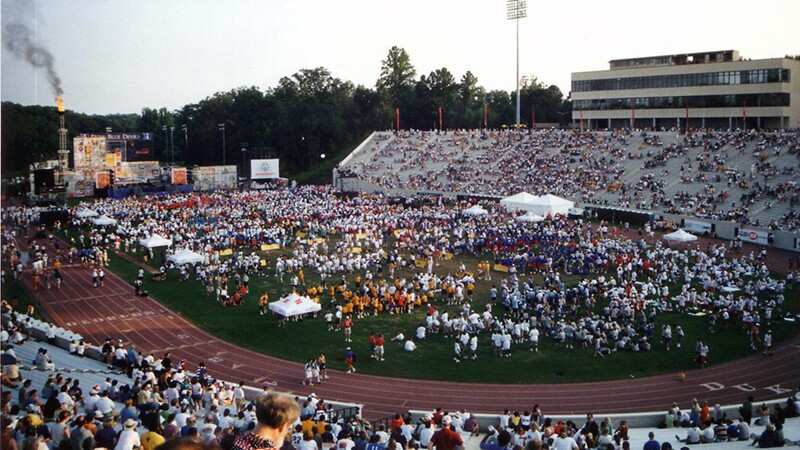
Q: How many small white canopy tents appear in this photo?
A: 8